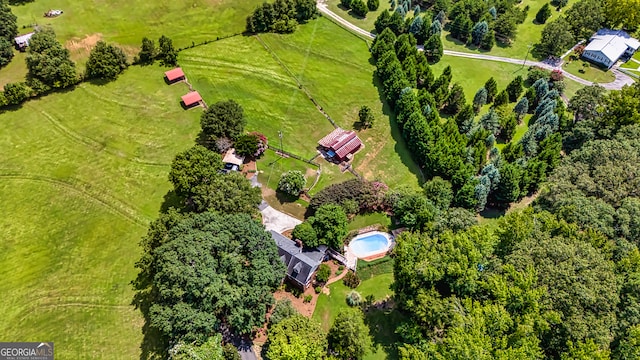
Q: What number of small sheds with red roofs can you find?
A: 2